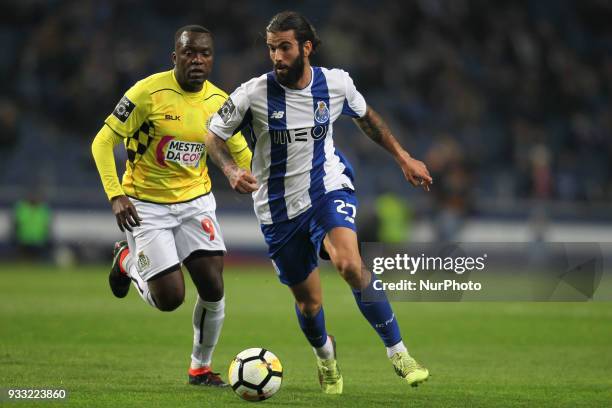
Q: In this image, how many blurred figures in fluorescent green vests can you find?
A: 2